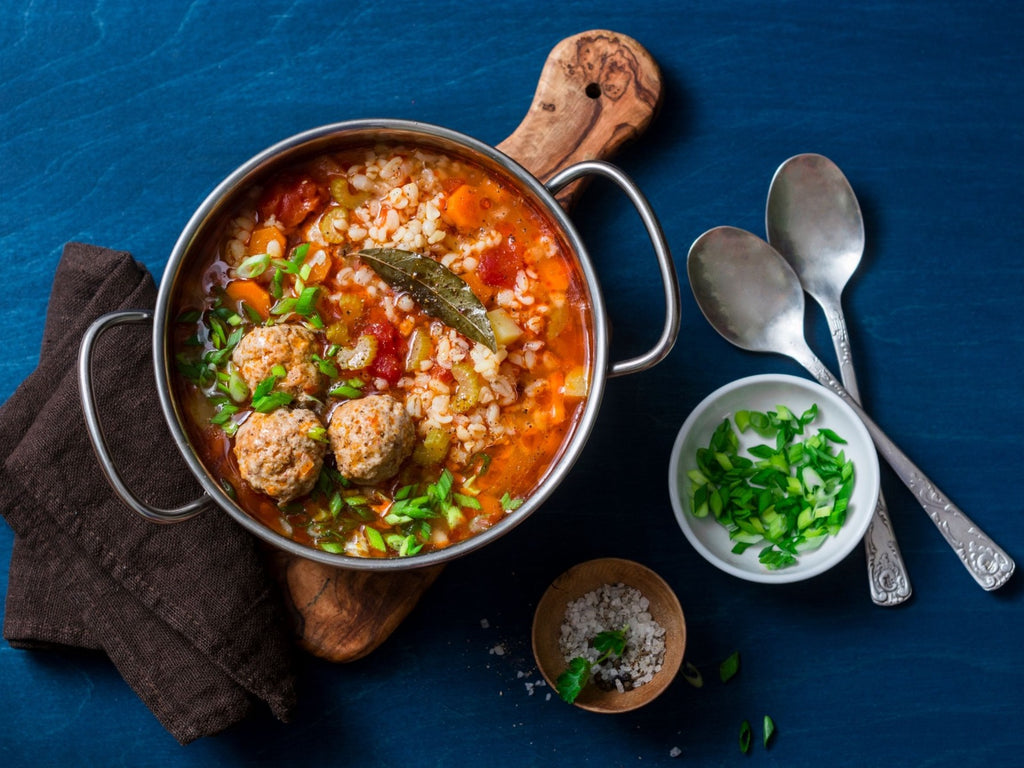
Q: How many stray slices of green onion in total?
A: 4